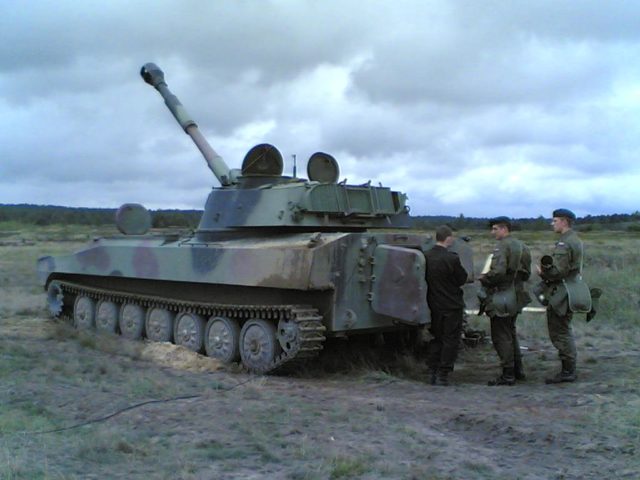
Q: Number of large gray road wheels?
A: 7